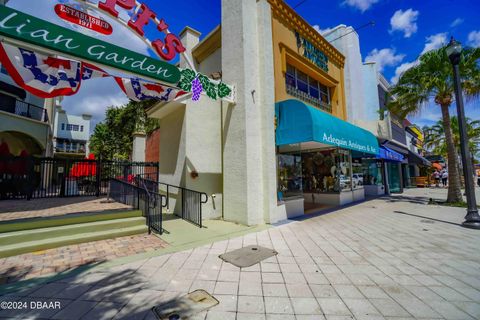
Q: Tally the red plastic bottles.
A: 0